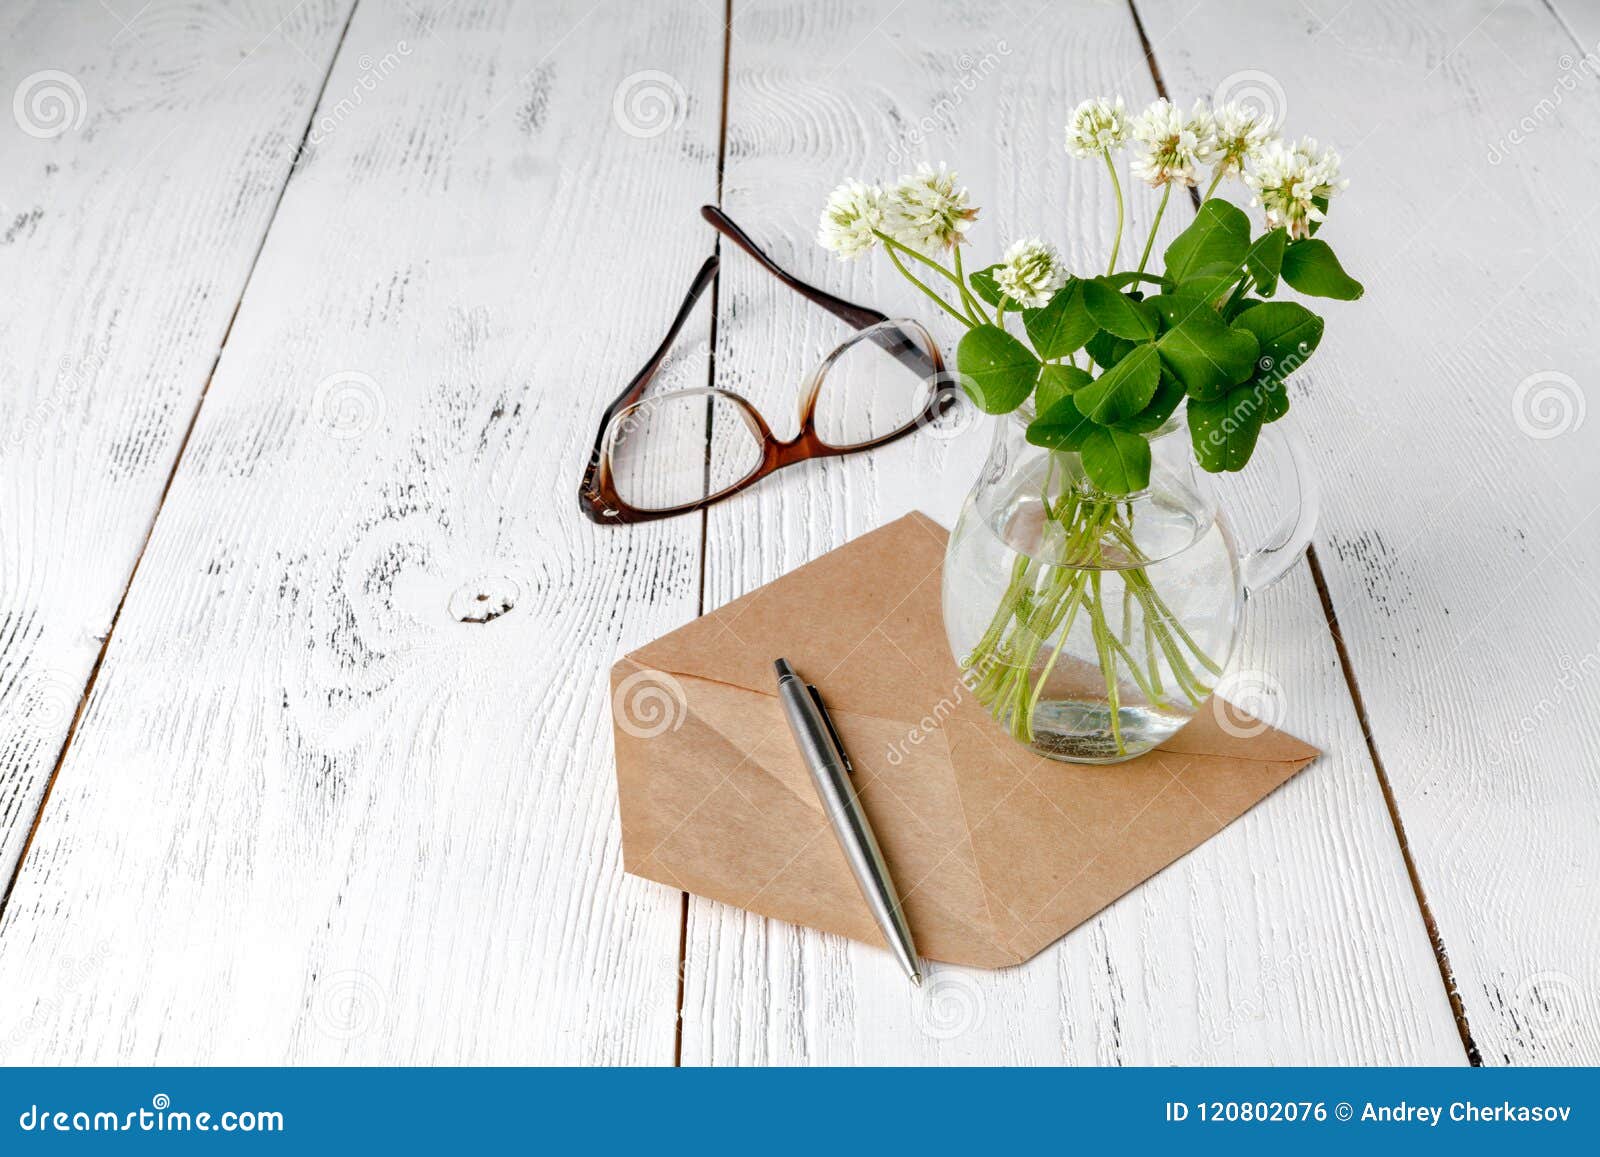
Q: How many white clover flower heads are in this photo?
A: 7